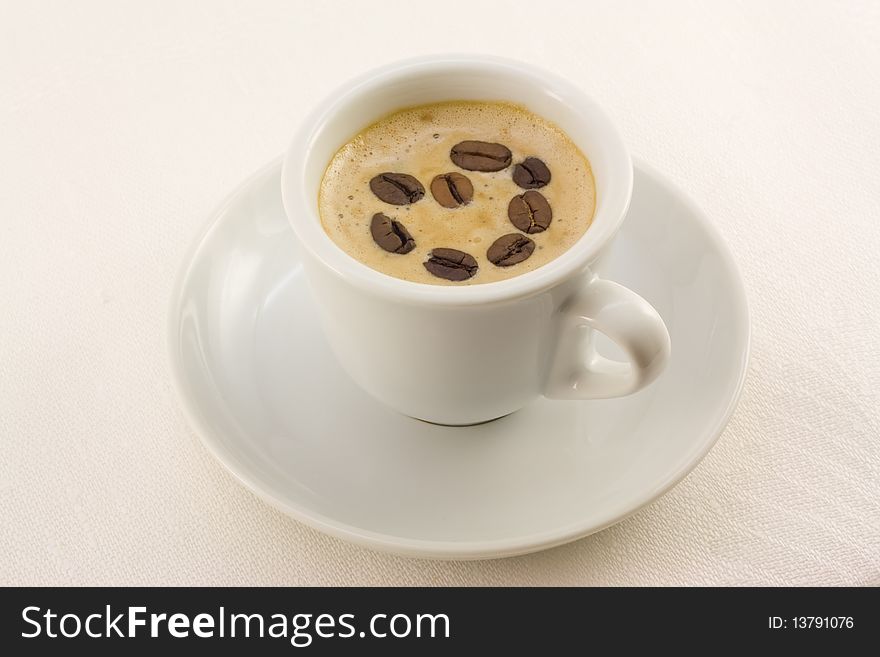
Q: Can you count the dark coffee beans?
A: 8